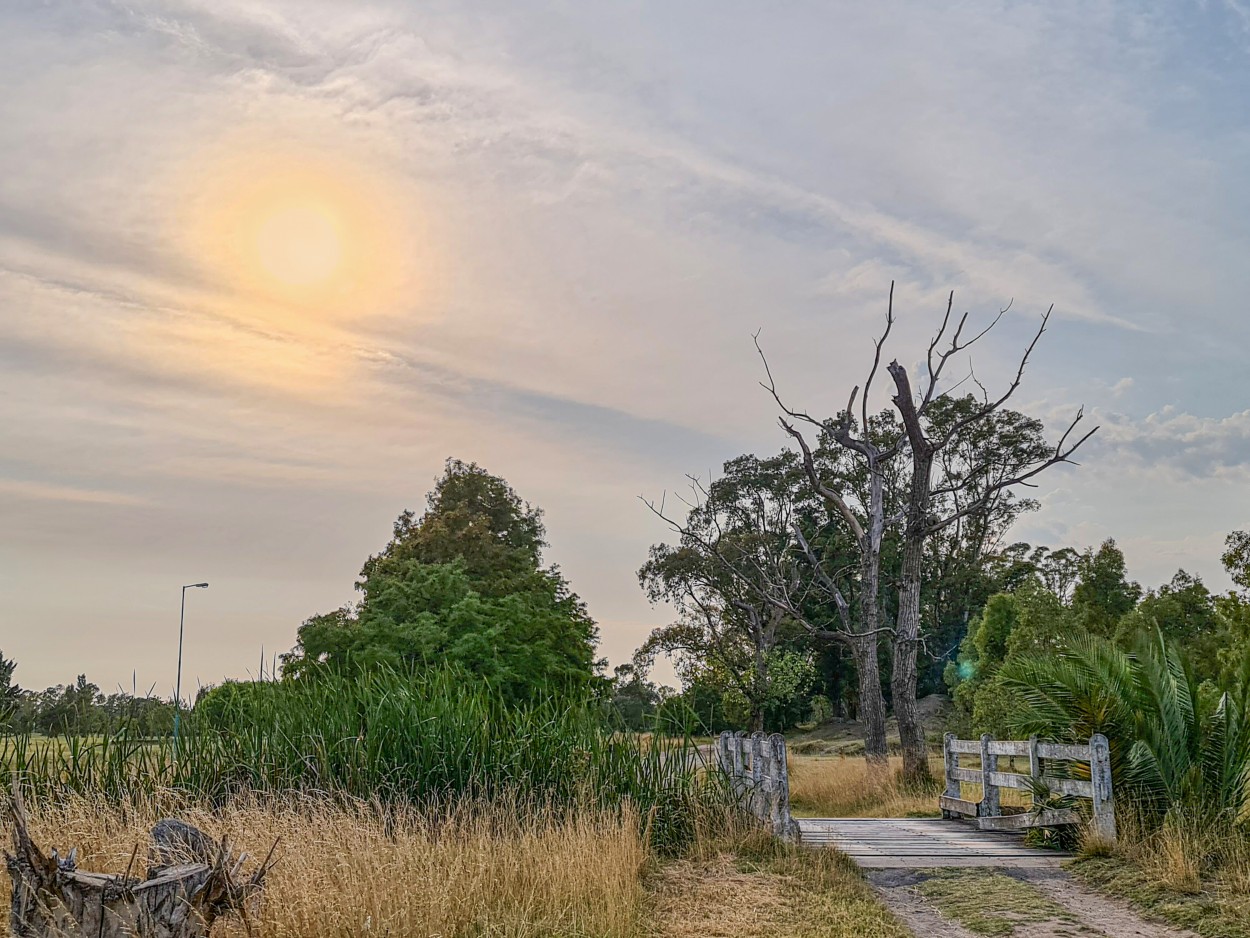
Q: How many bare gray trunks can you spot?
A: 2